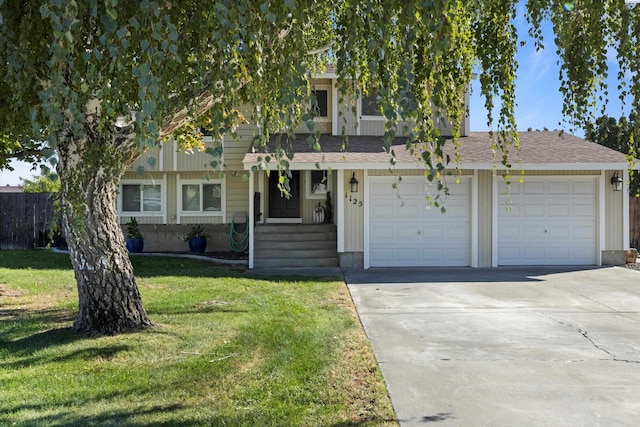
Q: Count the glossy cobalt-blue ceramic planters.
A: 2